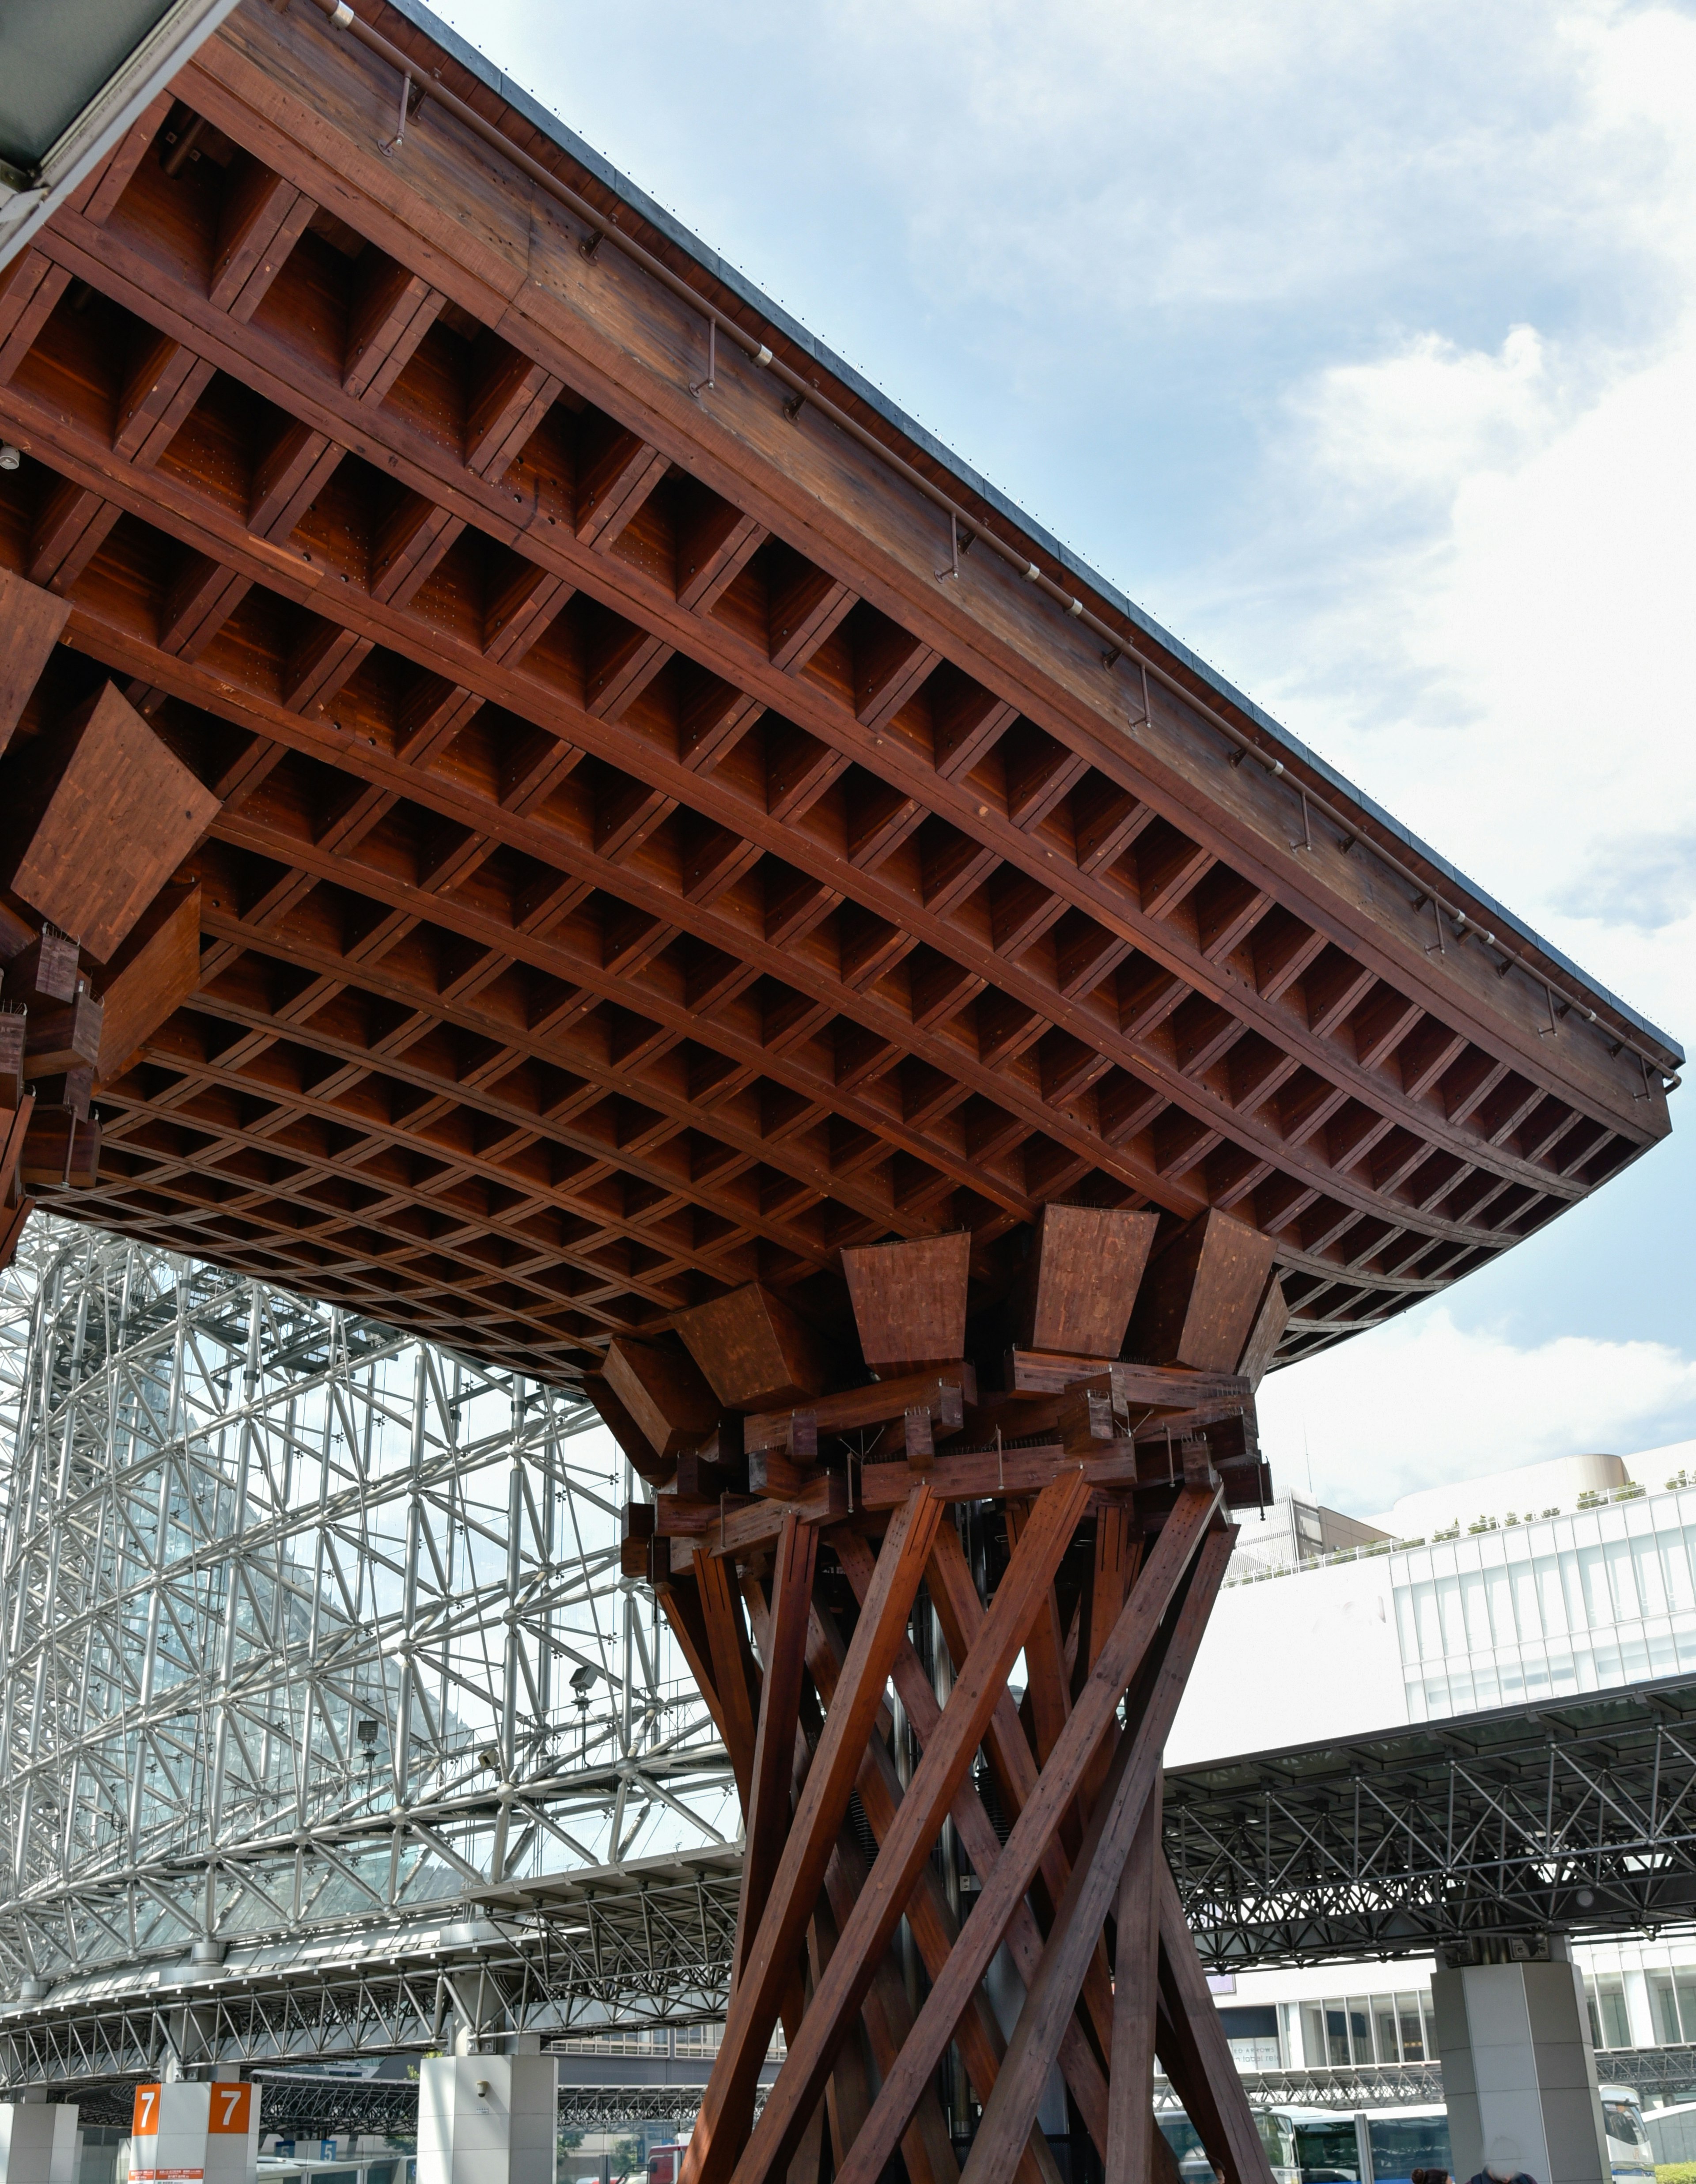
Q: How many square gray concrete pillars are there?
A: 4